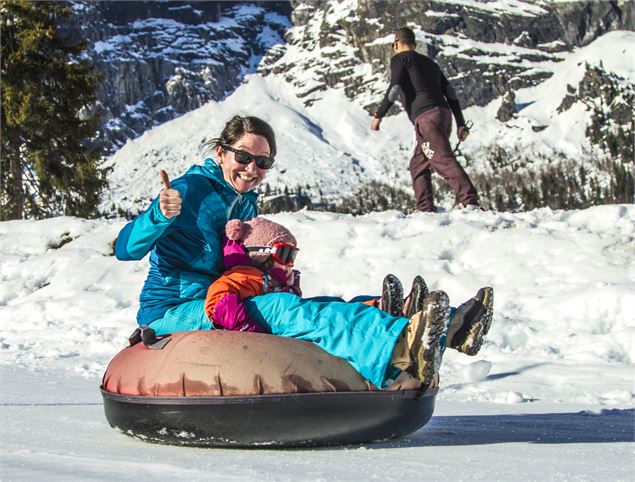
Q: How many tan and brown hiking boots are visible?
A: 2